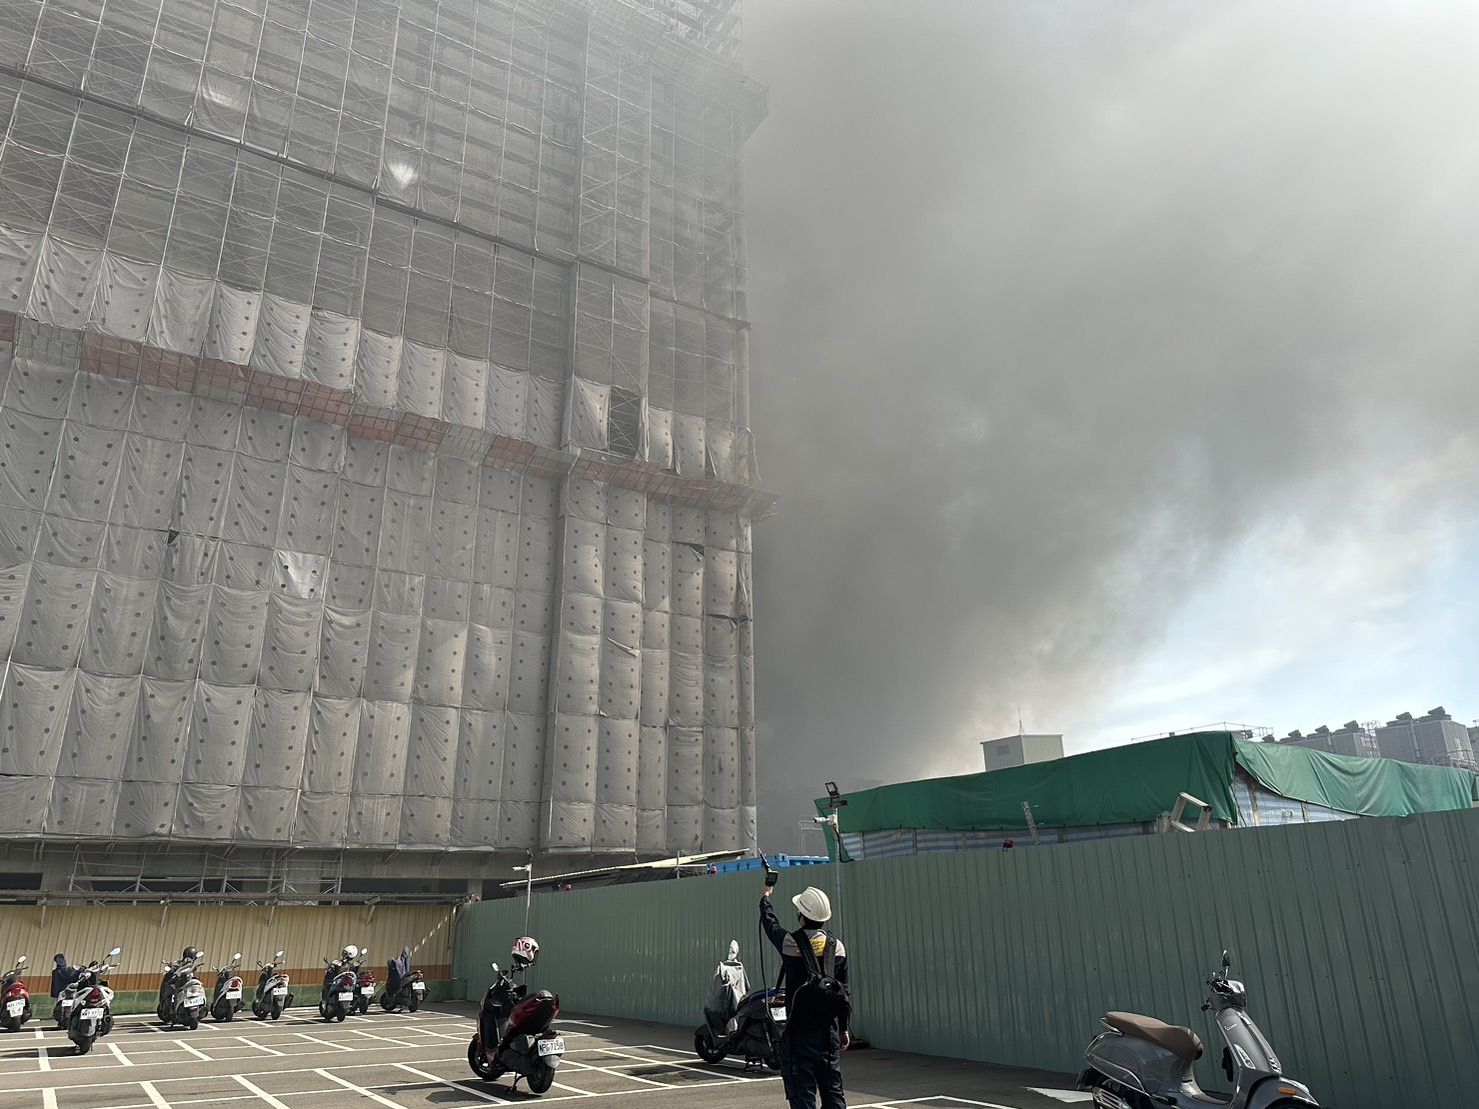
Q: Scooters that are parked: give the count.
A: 12